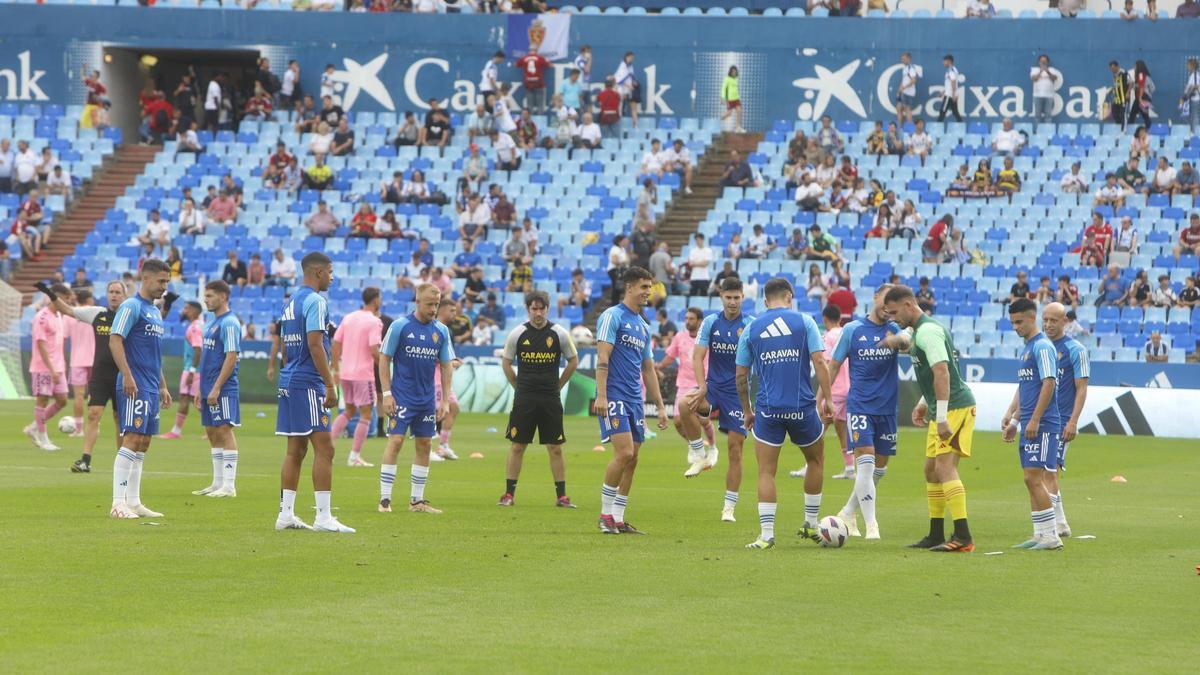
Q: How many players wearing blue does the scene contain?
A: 10